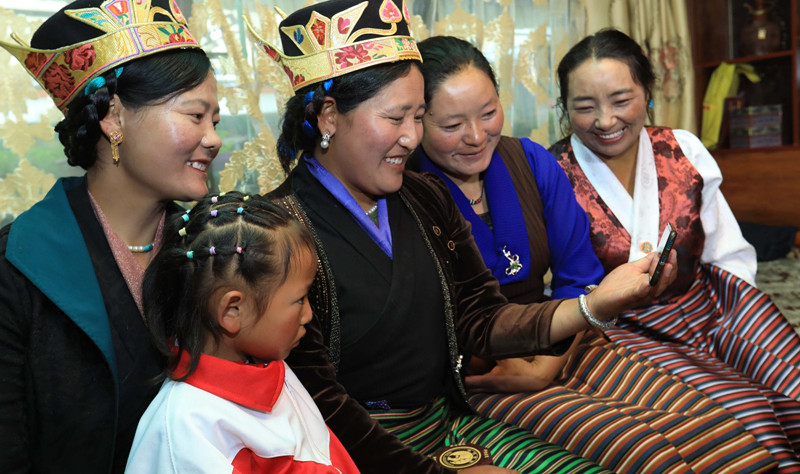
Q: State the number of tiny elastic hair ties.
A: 11